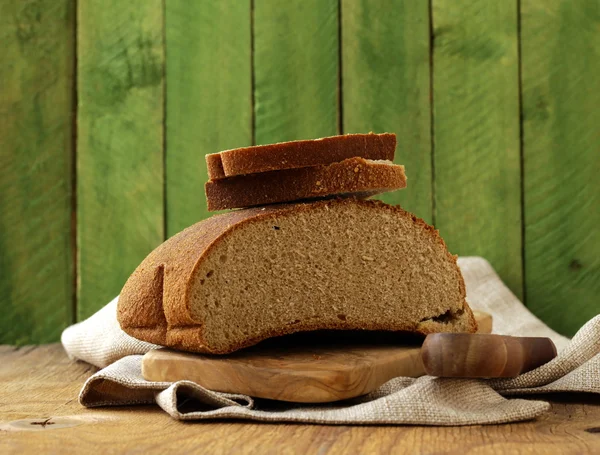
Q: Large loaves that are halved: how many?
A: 1